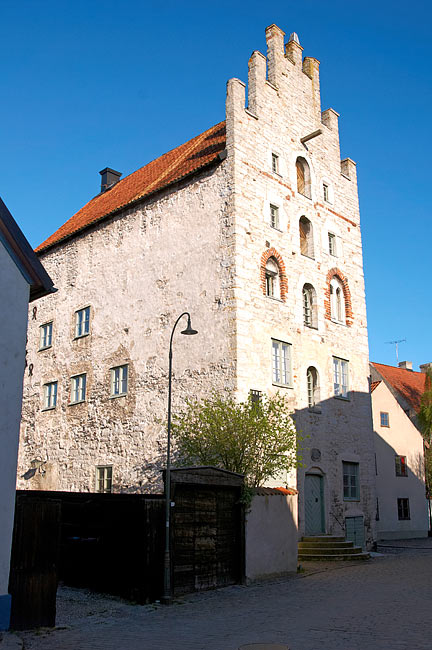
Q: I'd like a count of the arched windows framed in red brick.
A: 2